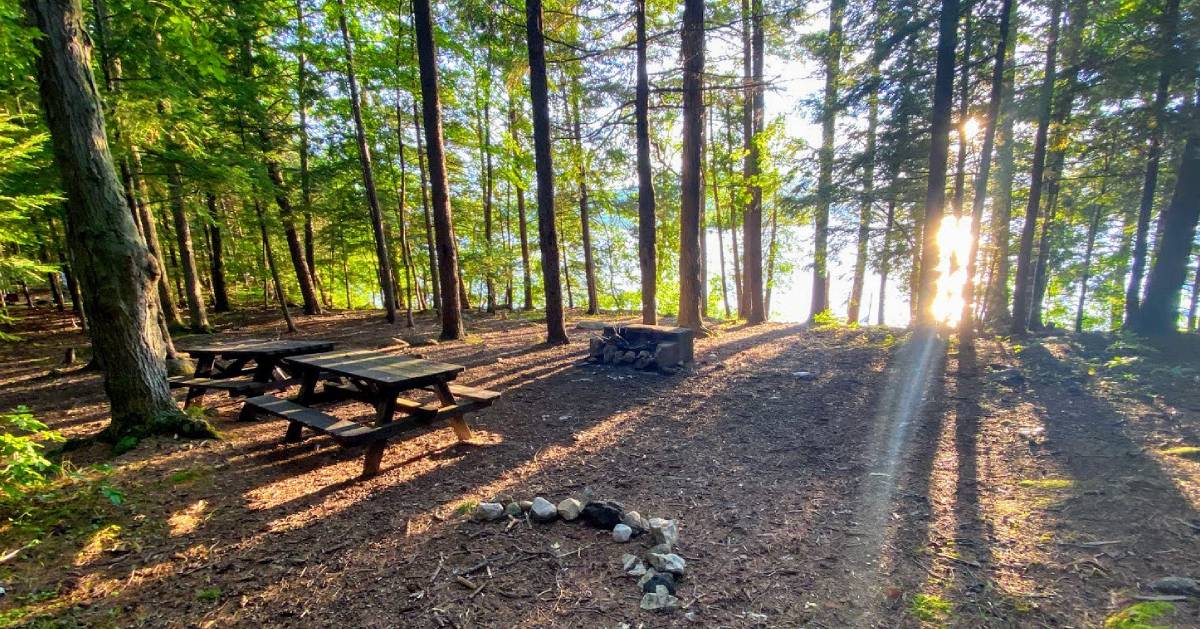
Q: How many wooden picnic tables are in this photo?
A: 2